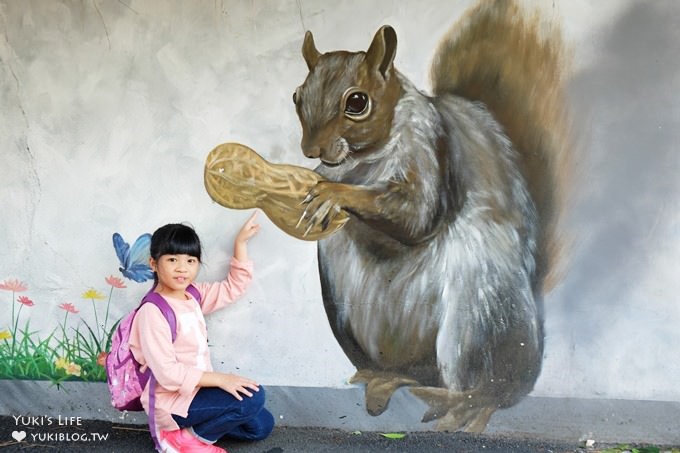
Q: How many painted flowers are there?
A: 9